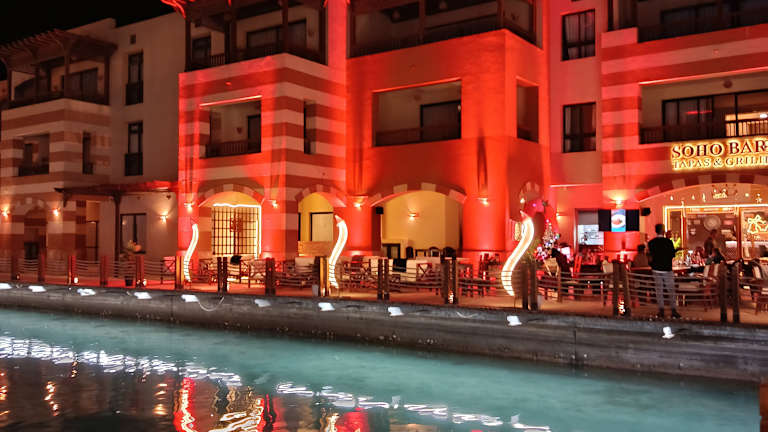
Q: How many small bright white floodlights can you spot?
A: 10